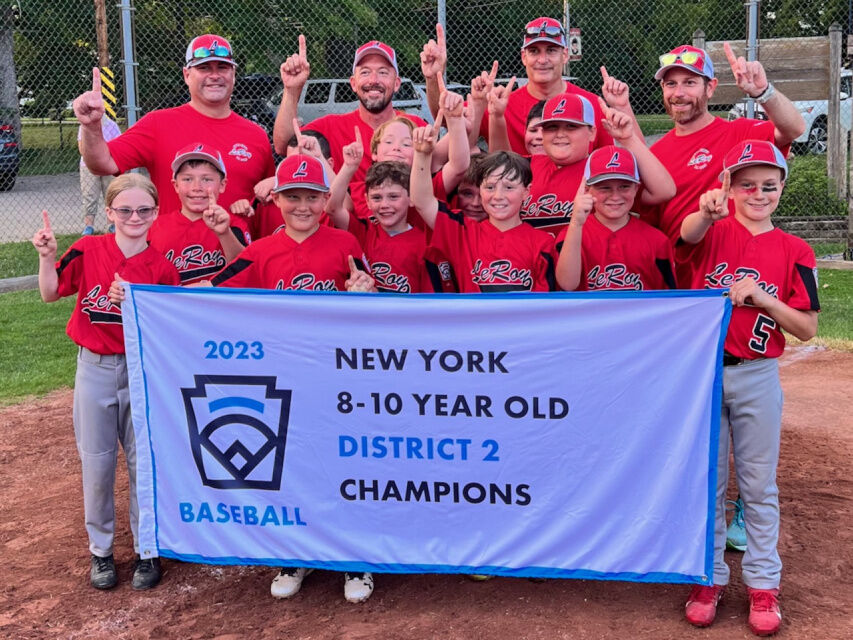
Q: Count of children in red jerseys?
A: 12